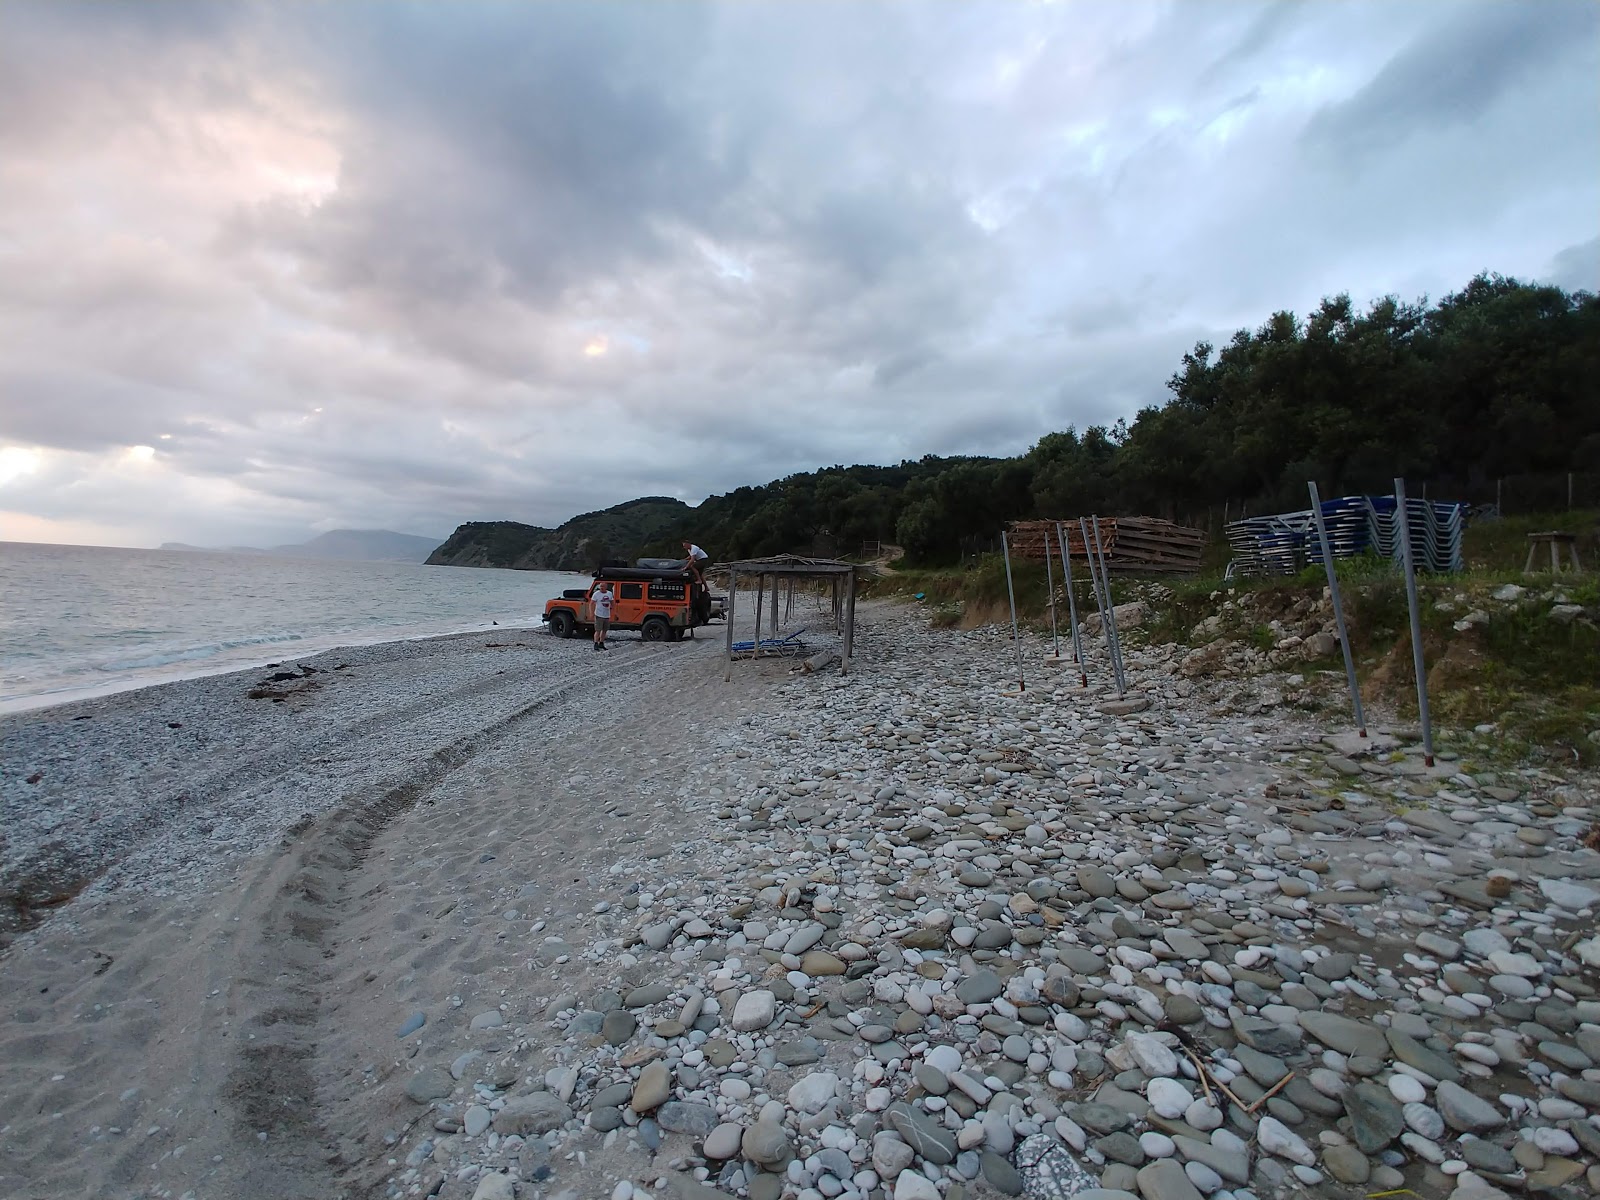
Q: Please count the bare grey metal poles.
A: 8